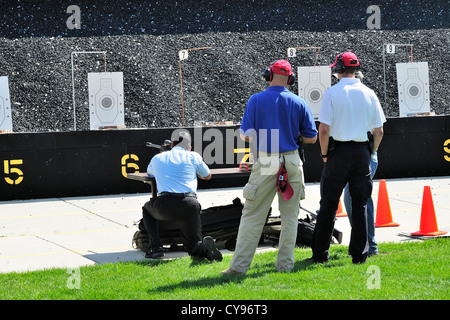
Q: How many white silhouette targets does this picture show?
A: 4